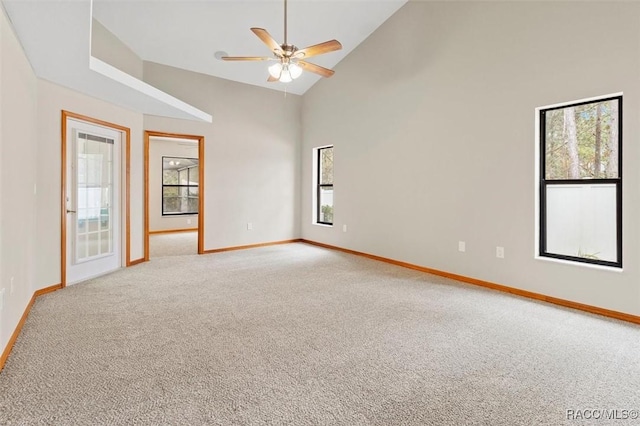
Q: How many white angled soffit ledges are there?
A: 1